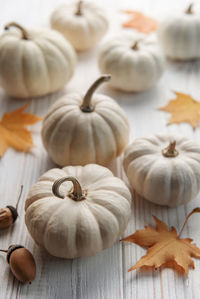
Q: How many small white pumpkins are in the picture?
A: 7